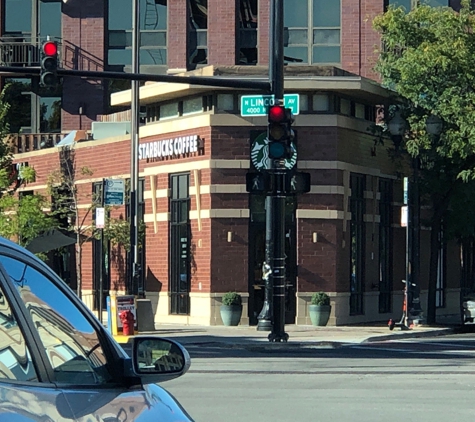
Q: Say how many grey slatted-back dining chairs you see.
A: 0